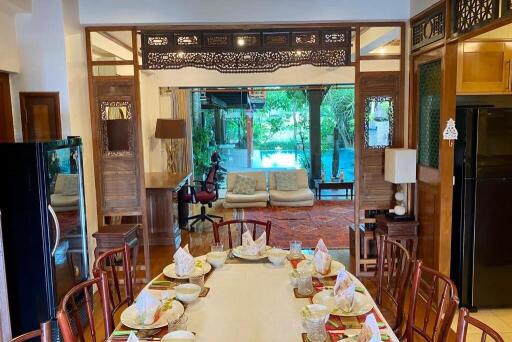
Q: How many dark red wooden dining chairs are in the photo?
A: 7